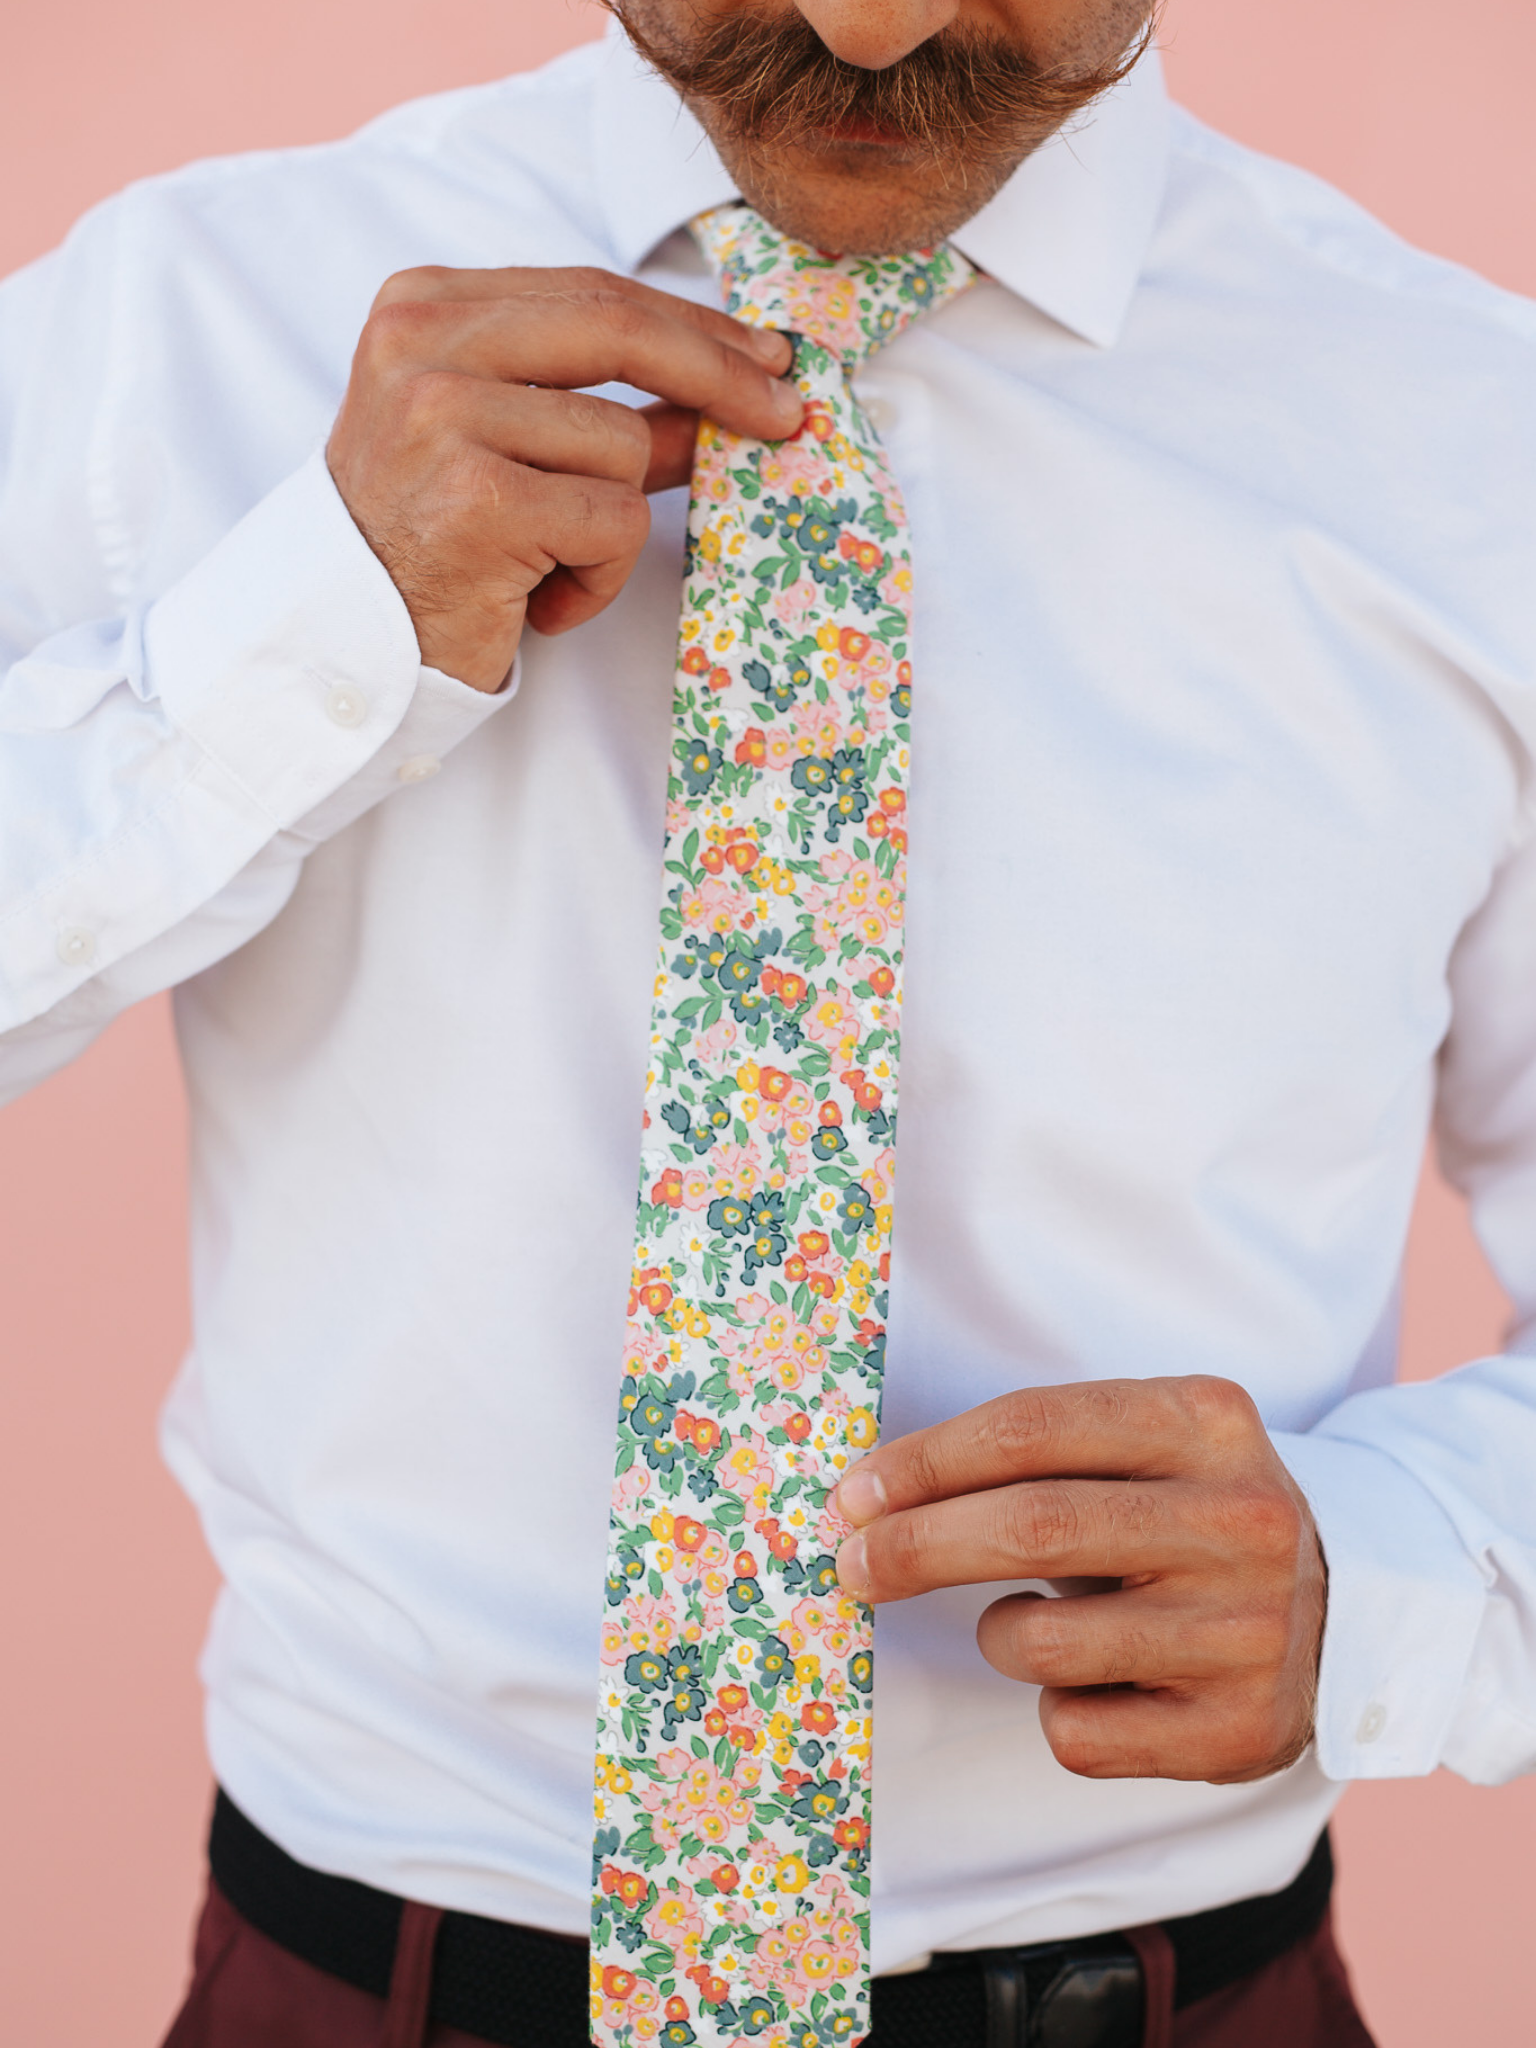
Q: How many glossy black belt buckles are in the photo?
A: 1